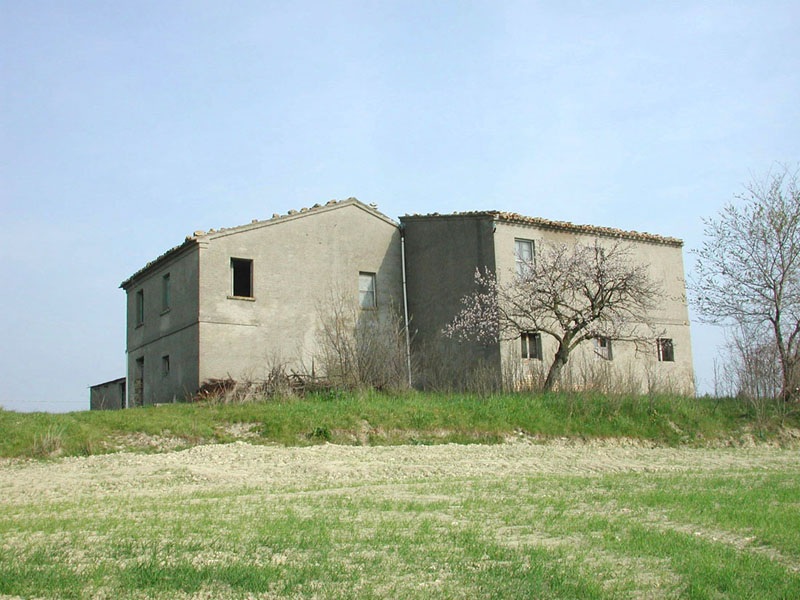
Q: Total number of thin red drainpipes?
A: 0